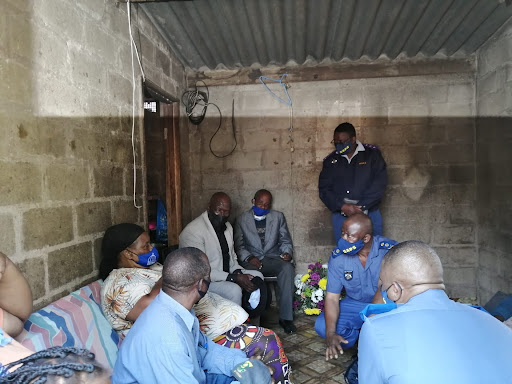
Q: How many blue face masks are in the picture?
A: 5